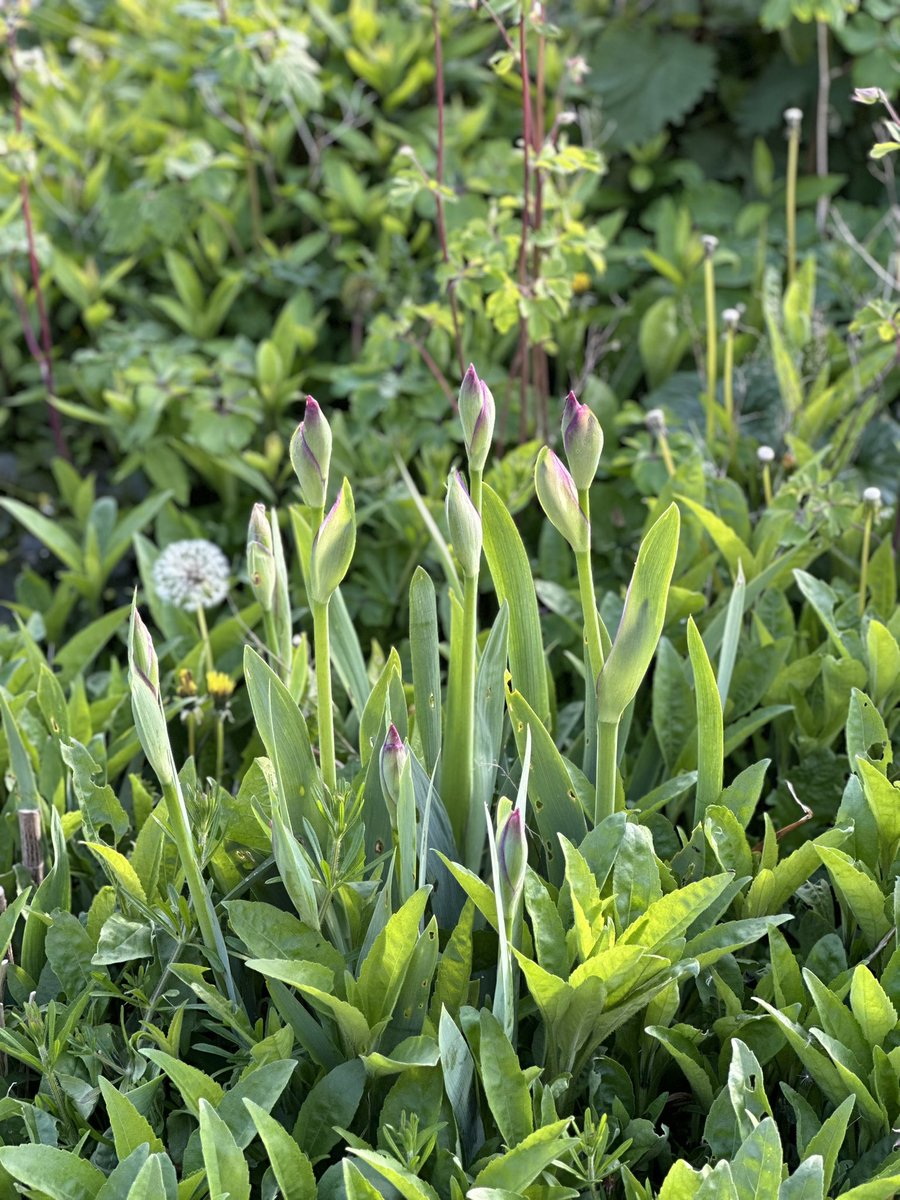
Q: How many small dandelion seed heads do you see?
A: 6